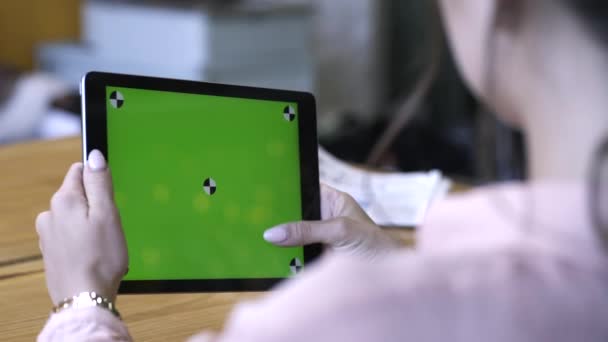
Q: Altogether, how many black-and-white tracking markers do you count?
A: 4